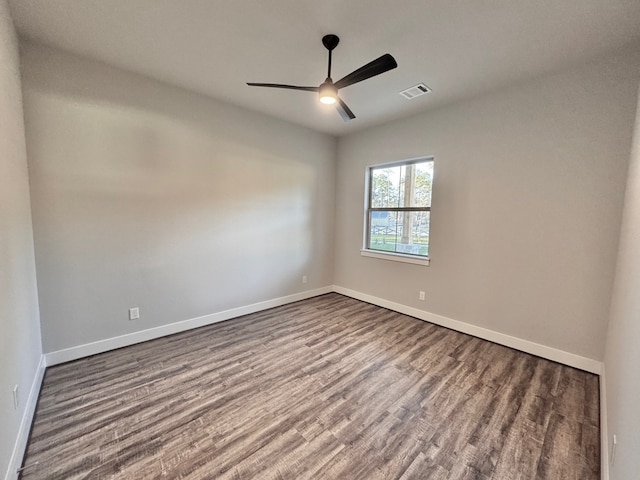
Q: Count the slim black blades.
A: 3